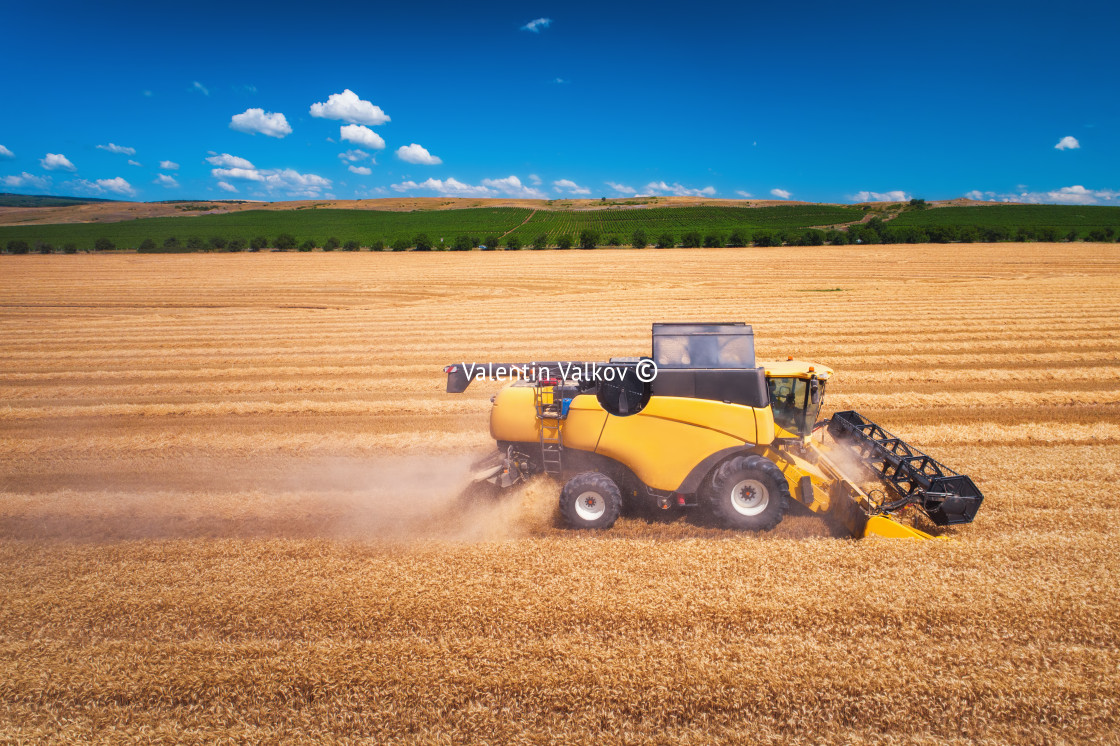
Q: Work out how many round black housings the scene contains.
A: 1